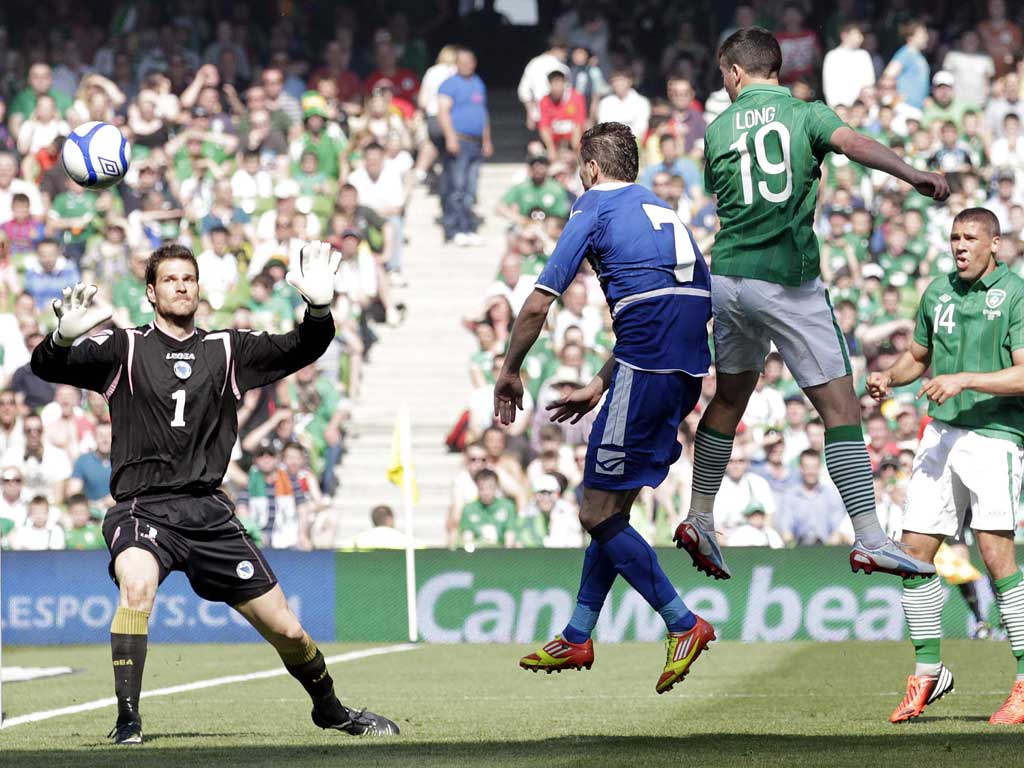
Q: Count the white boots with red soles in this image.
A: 2